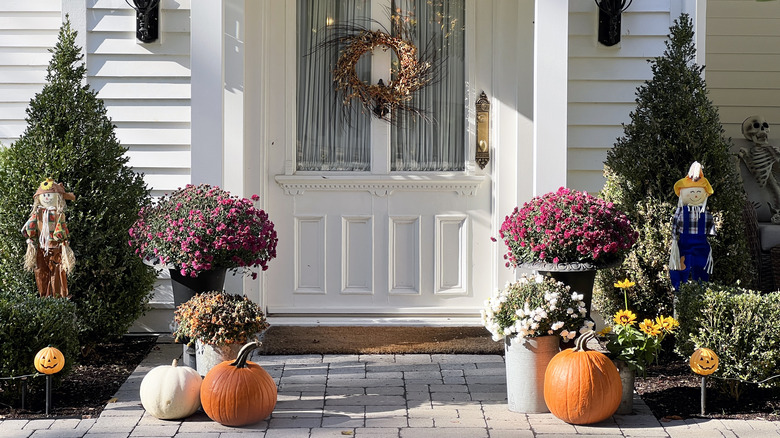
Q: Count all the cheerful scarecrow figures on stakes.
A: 2